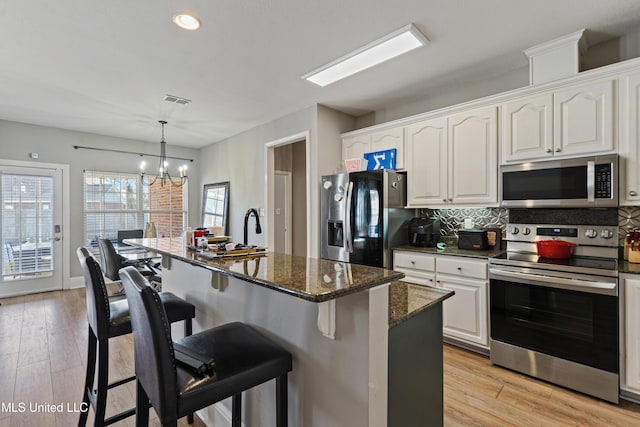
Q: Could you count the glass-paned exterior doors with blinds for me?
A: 1